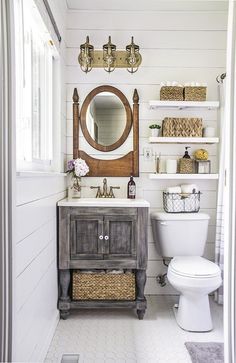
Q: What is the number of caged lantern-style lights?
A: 3